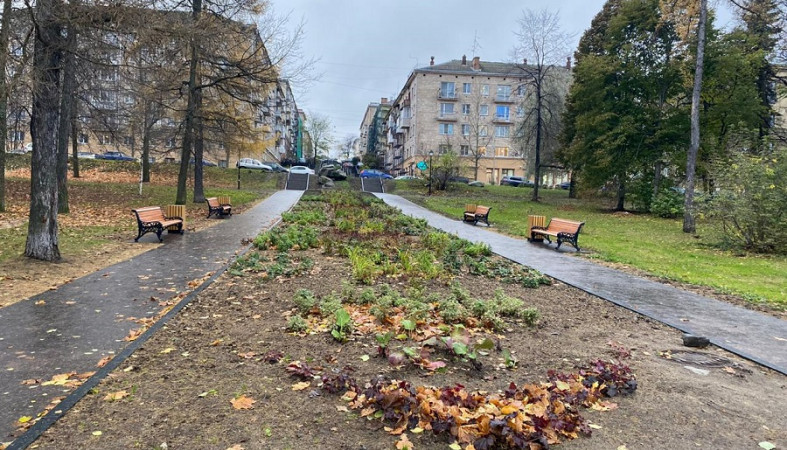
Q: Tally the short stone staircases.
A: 2